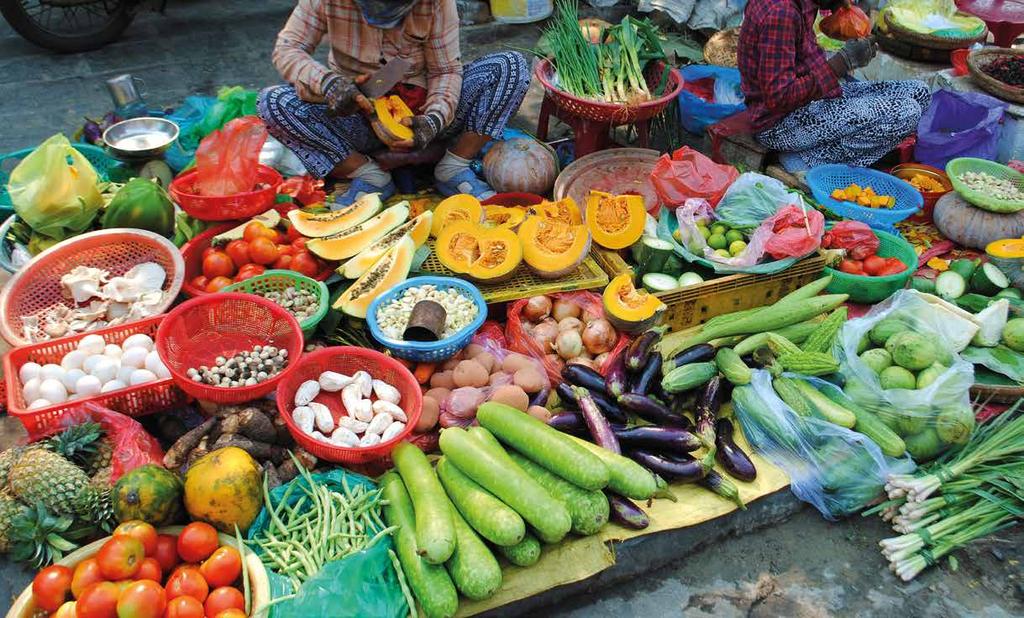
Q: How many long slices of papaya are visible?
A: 4